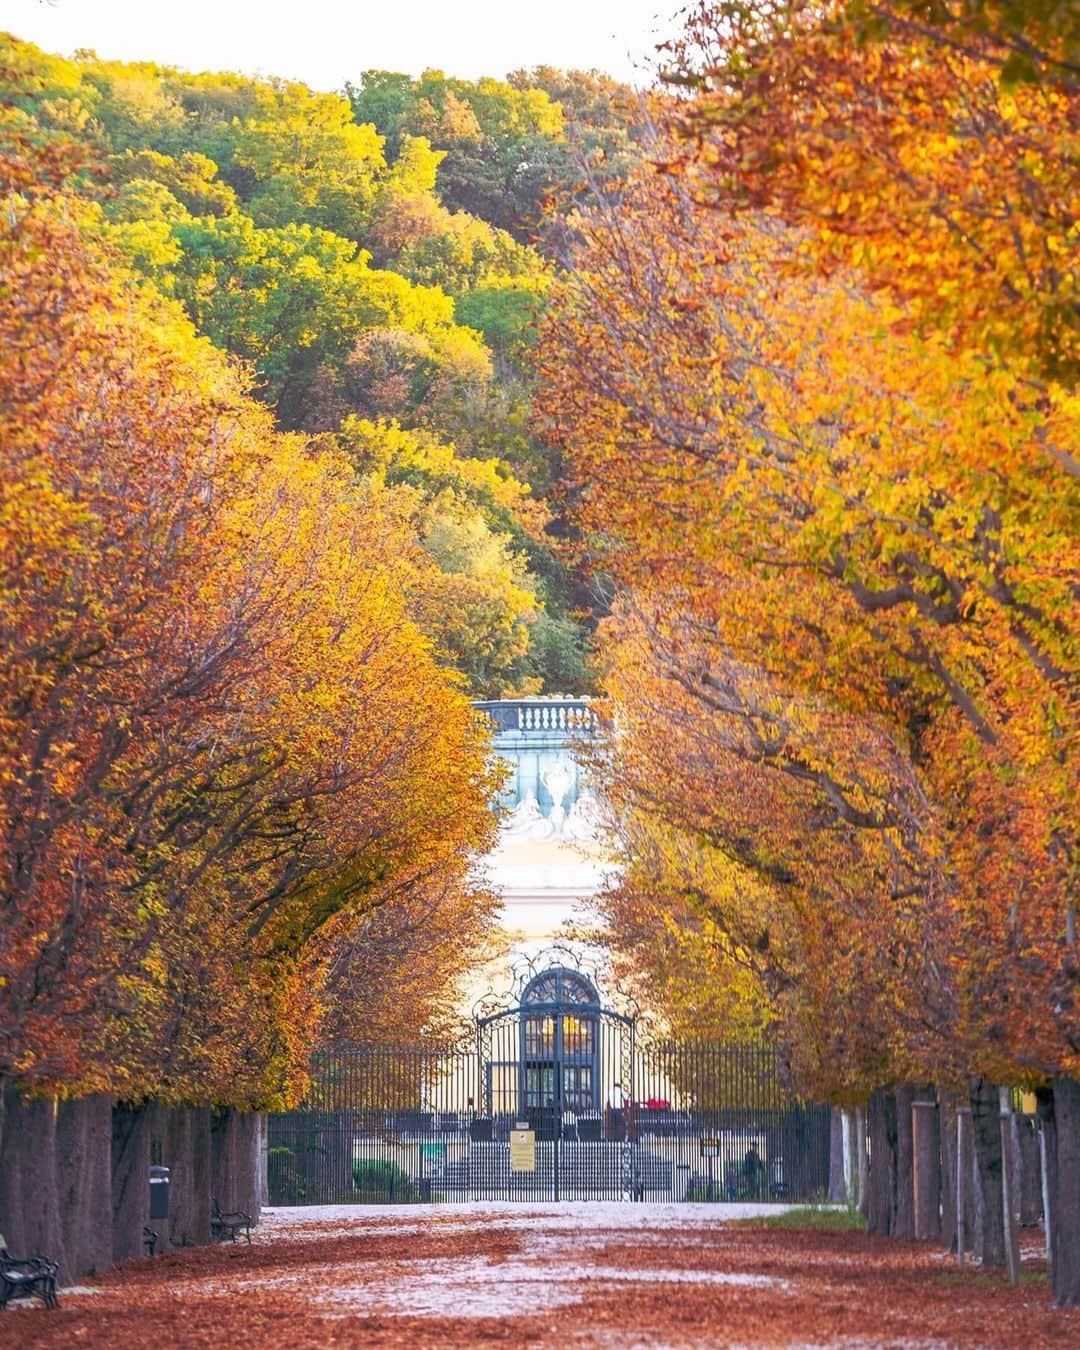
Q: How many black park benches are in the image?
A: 3